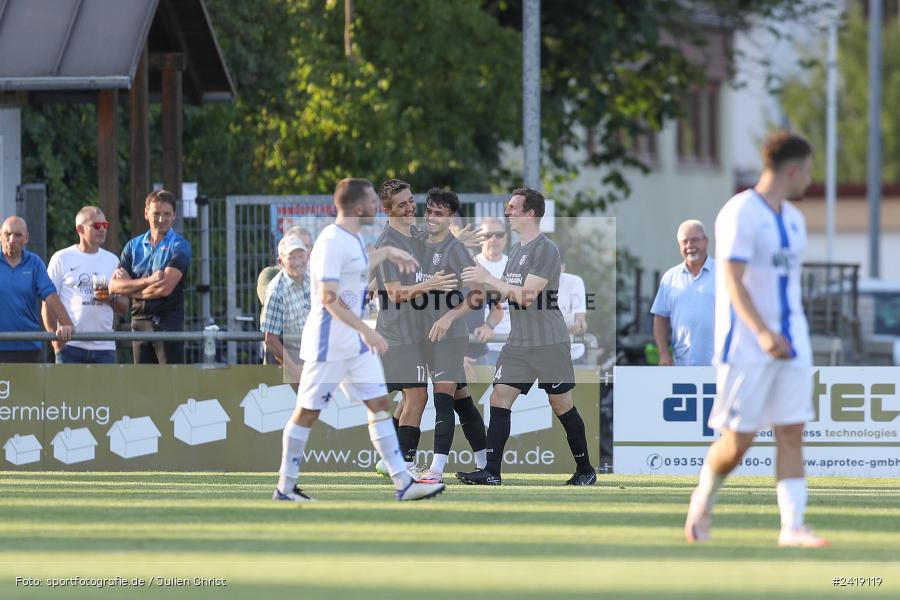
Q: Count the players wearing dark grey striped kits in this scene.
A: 3